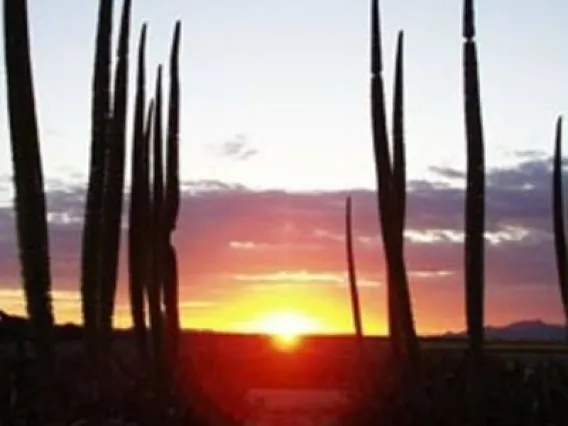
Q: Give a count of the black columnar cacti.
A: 12